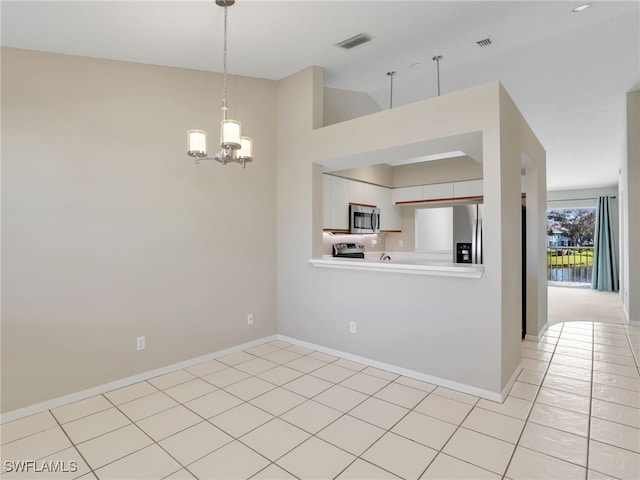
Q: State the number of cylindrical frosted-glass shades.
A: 3